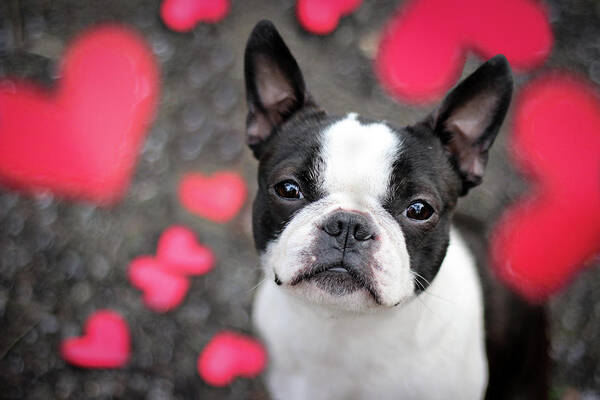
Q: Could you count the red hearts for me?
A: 10